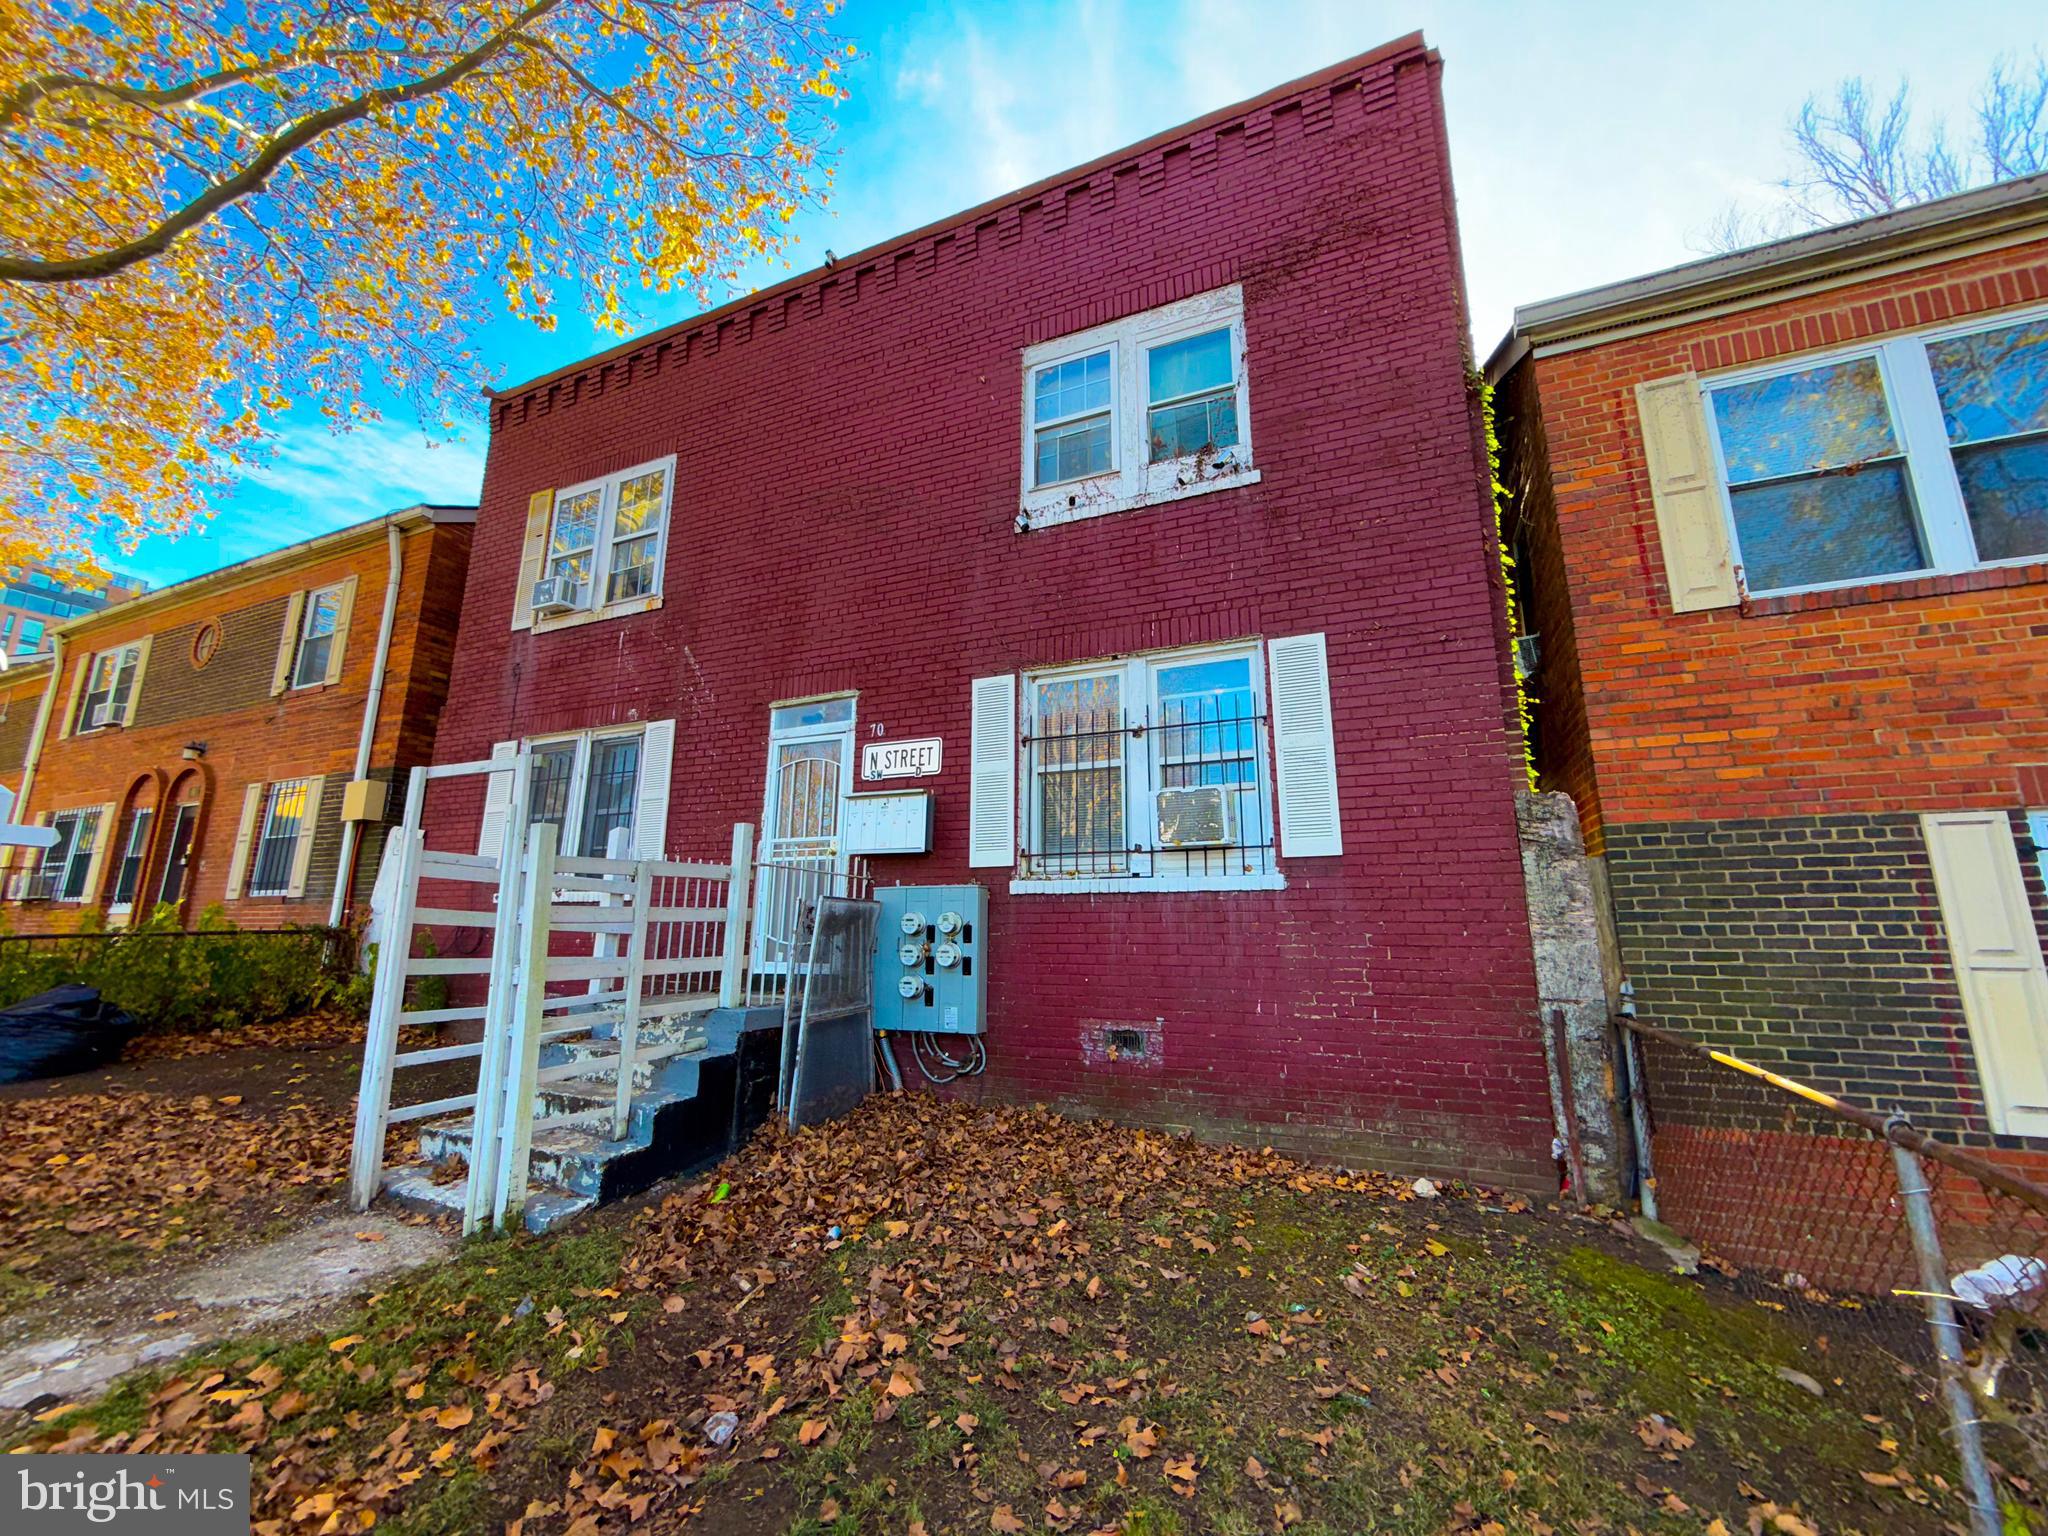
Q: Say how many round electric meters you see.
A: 5